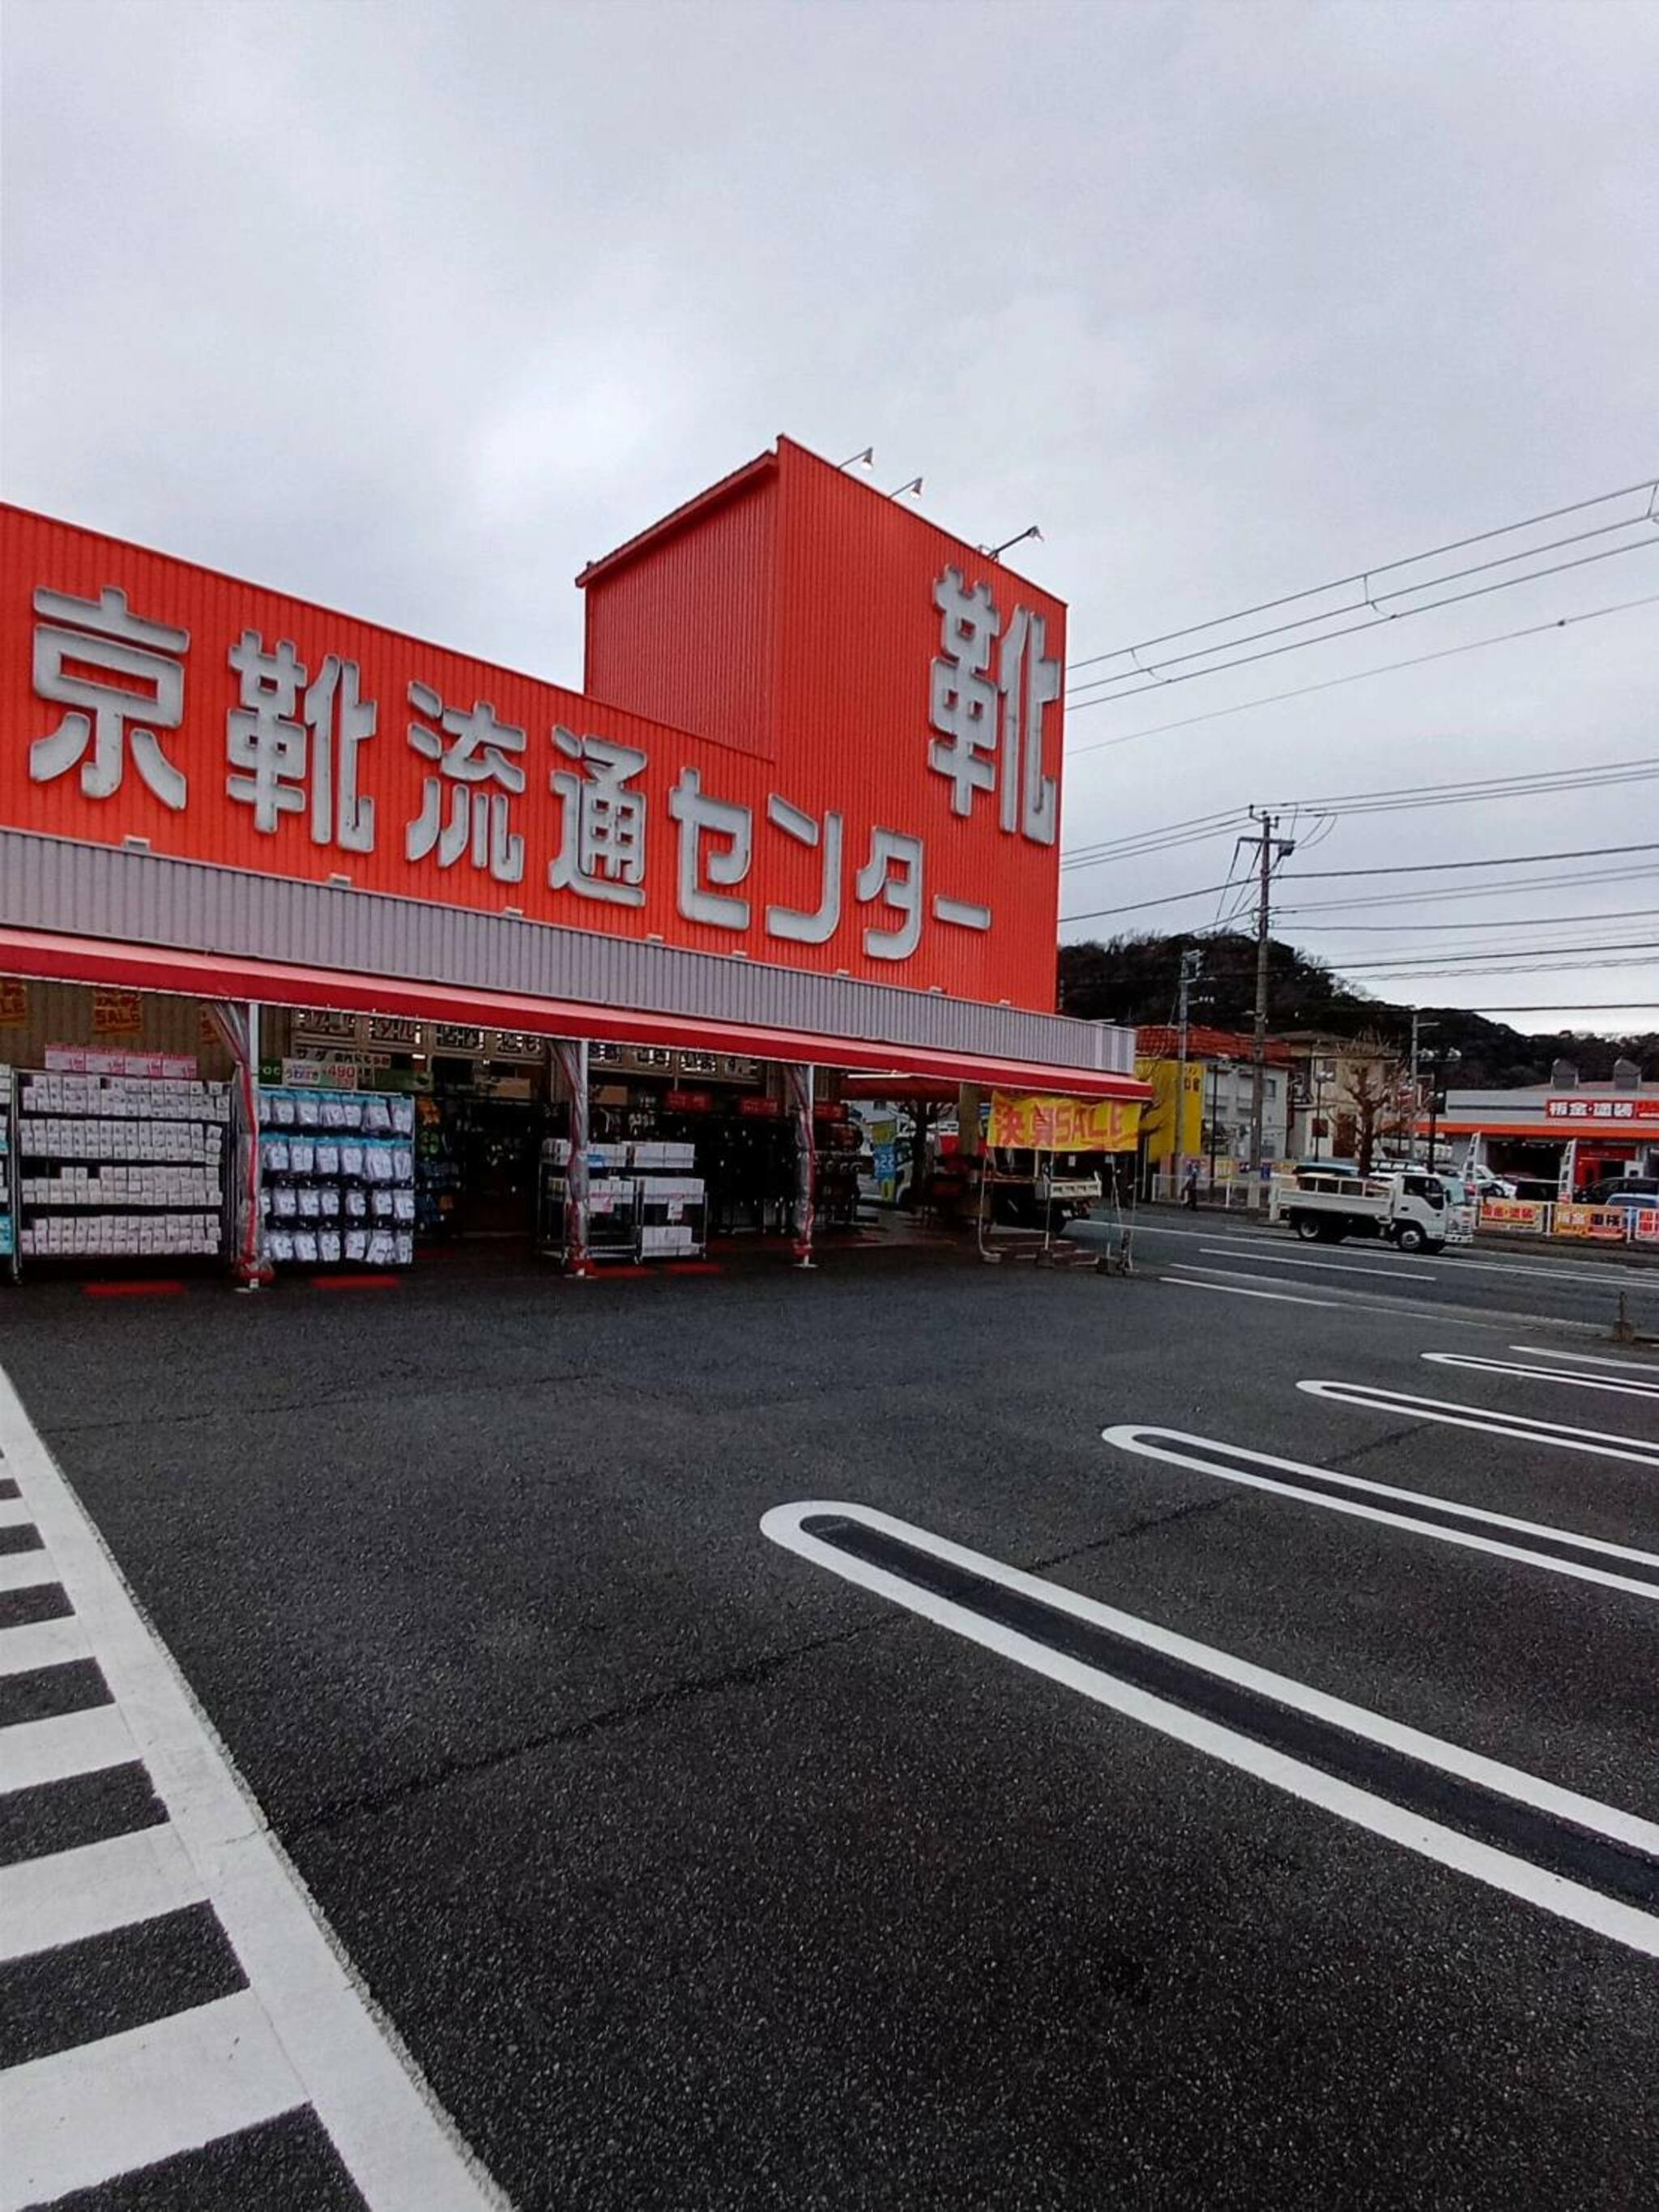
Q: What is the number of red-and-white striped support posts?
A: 3